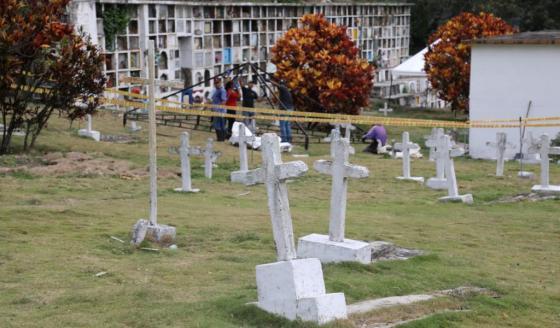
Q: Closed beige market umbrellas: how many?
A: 0